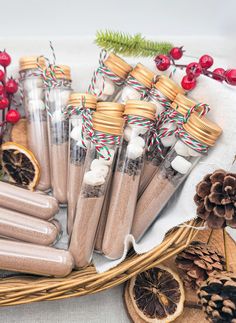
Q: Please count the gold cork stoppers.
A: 11